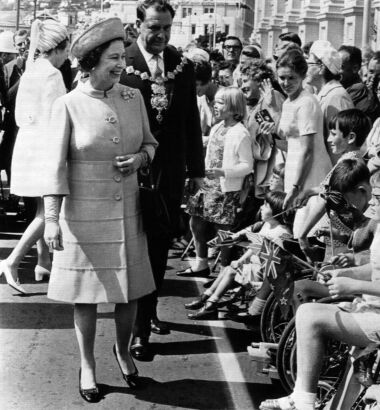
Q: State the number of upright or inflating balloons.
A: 0